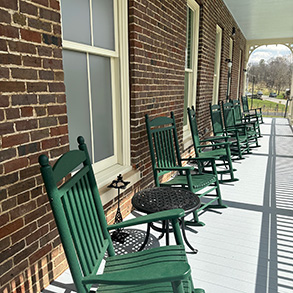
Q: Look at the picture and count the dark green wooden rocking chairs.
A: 7